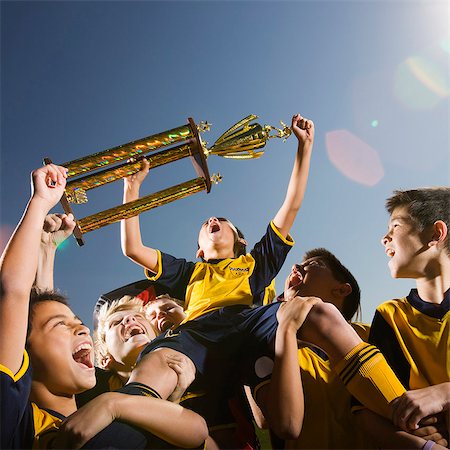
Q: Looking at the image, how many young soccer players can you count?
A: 6